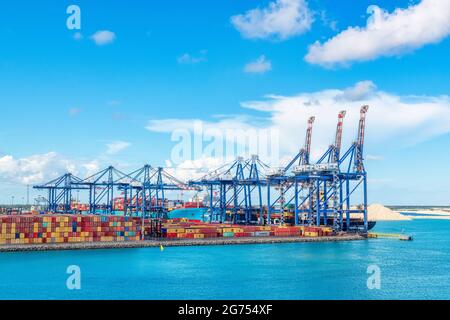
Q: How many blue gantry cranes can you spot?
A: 9